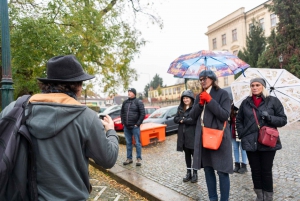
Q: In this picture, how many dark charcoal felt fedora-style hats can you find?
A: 1